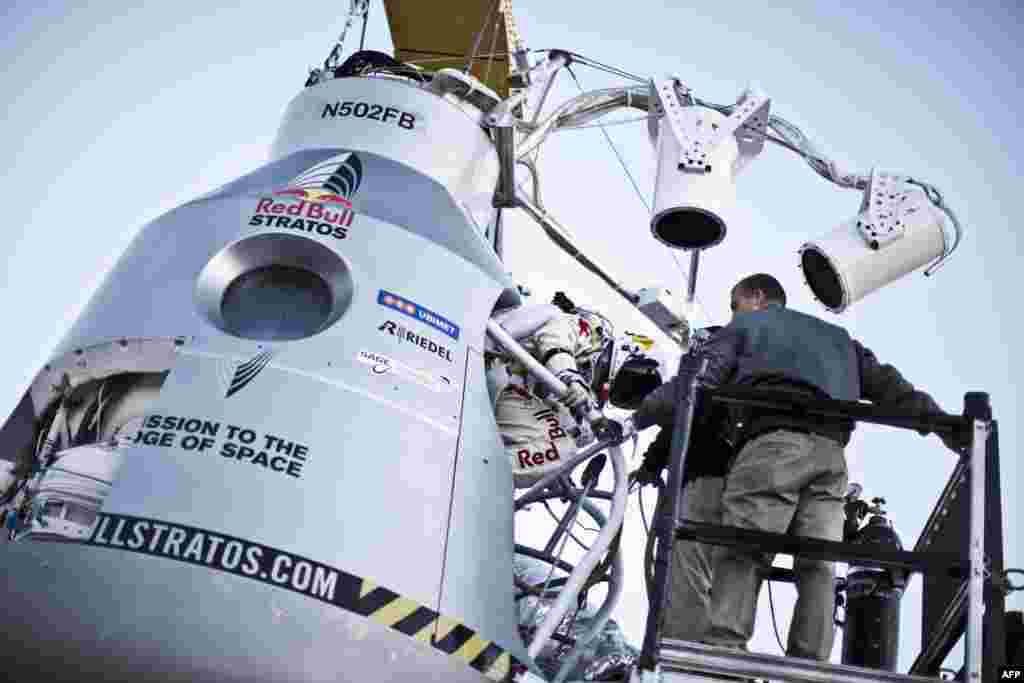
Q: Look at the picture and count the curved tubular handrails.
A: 2